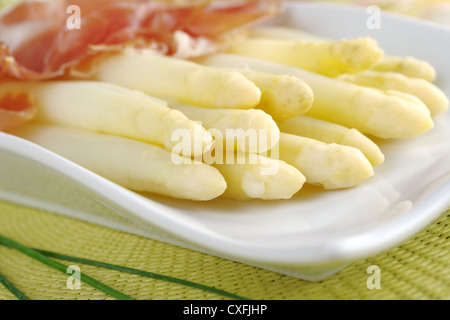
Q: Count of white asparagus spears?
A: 12